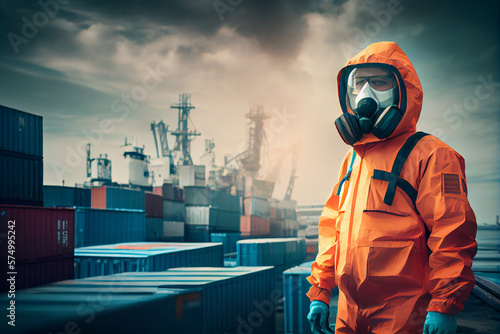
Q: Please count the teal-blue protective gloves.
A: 2